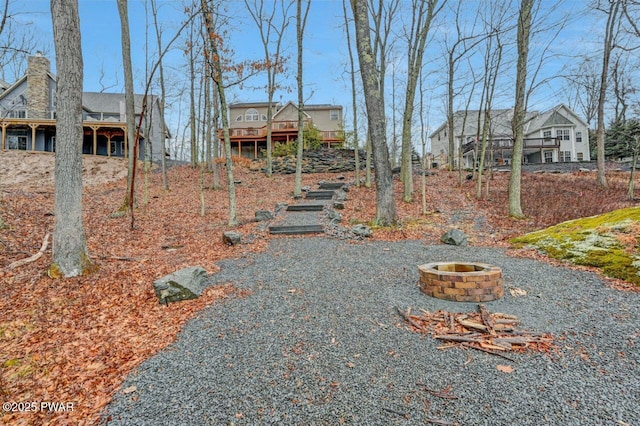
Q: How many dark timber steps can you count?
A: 4